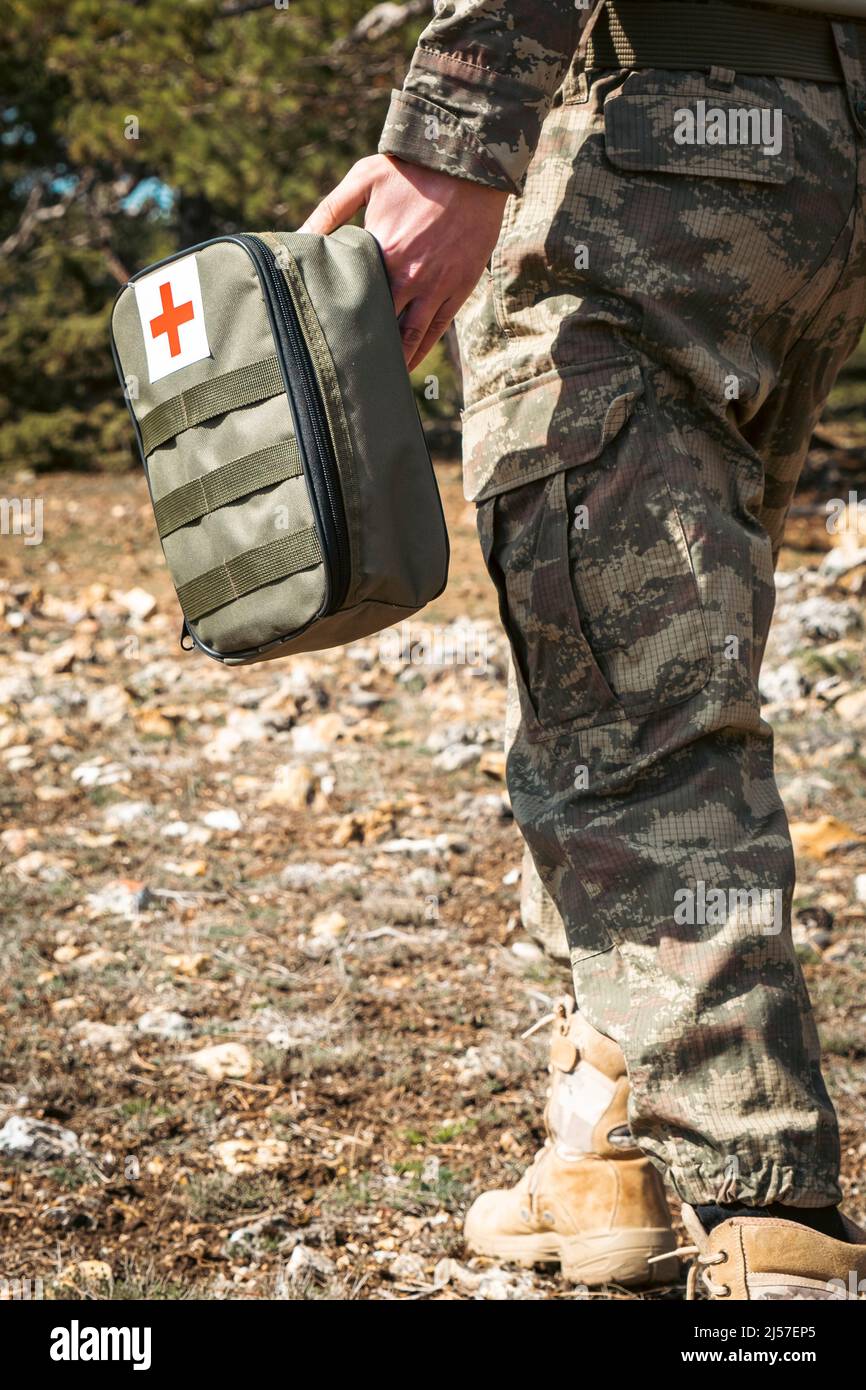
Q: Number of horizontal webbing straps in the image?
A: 3